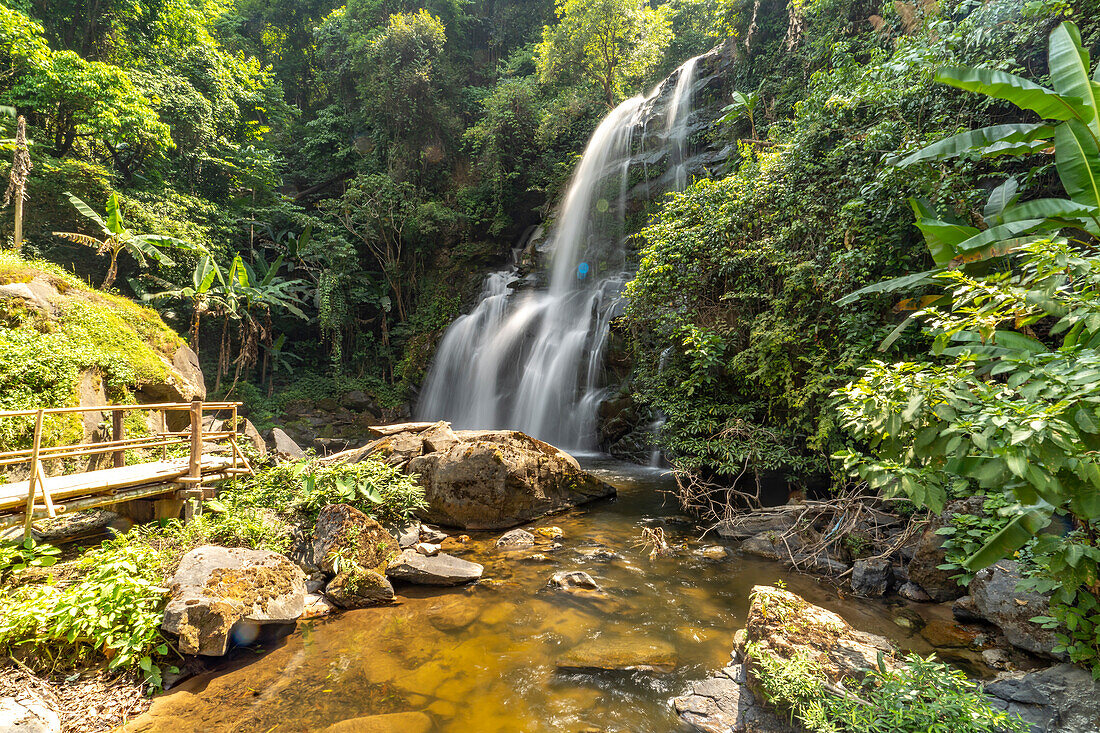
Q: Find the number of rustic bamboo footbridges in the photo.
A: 1